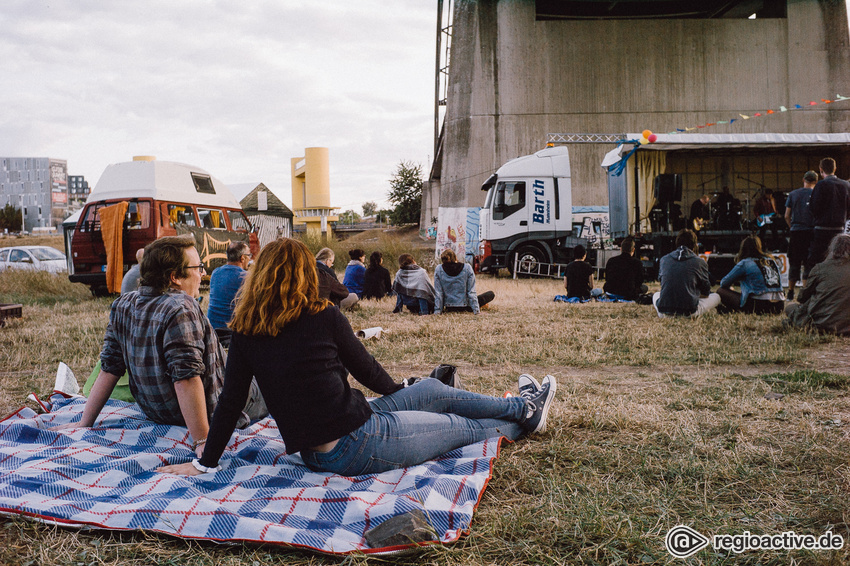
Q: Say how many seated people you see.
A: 14